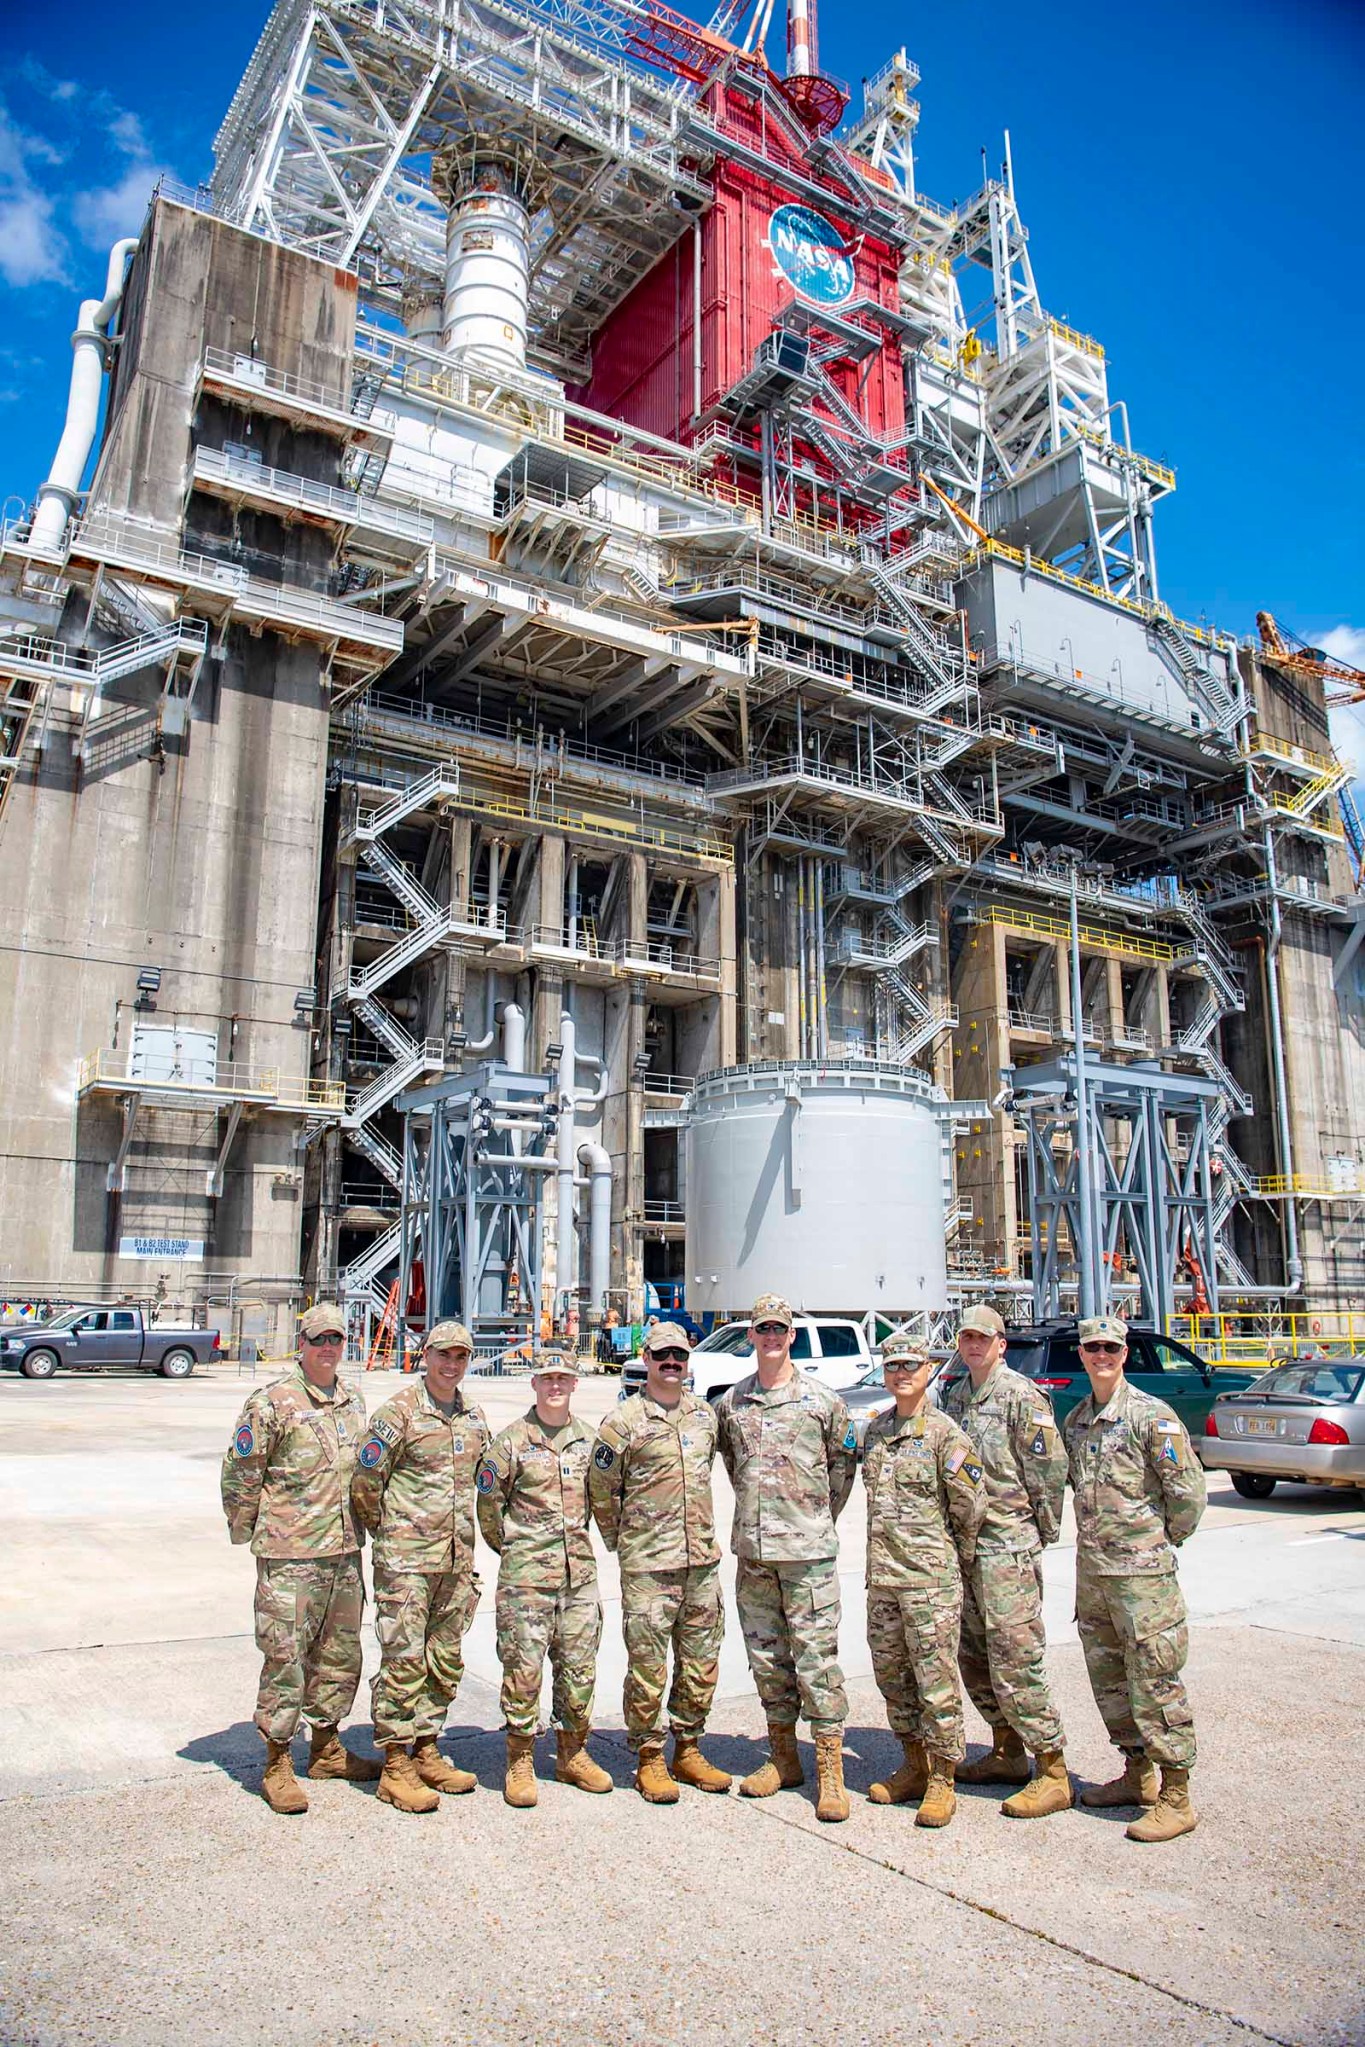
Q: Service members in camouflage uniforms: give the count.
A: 8